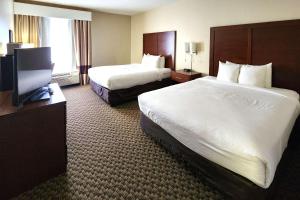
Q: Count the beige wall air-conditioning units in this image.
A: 1